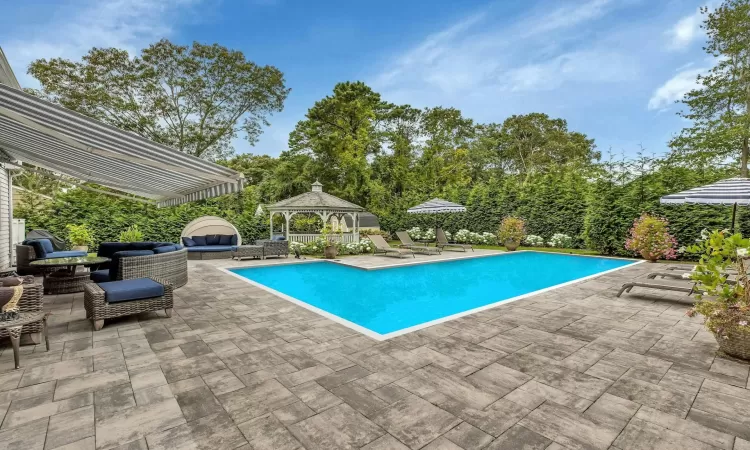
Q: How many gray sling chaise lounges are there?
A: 6